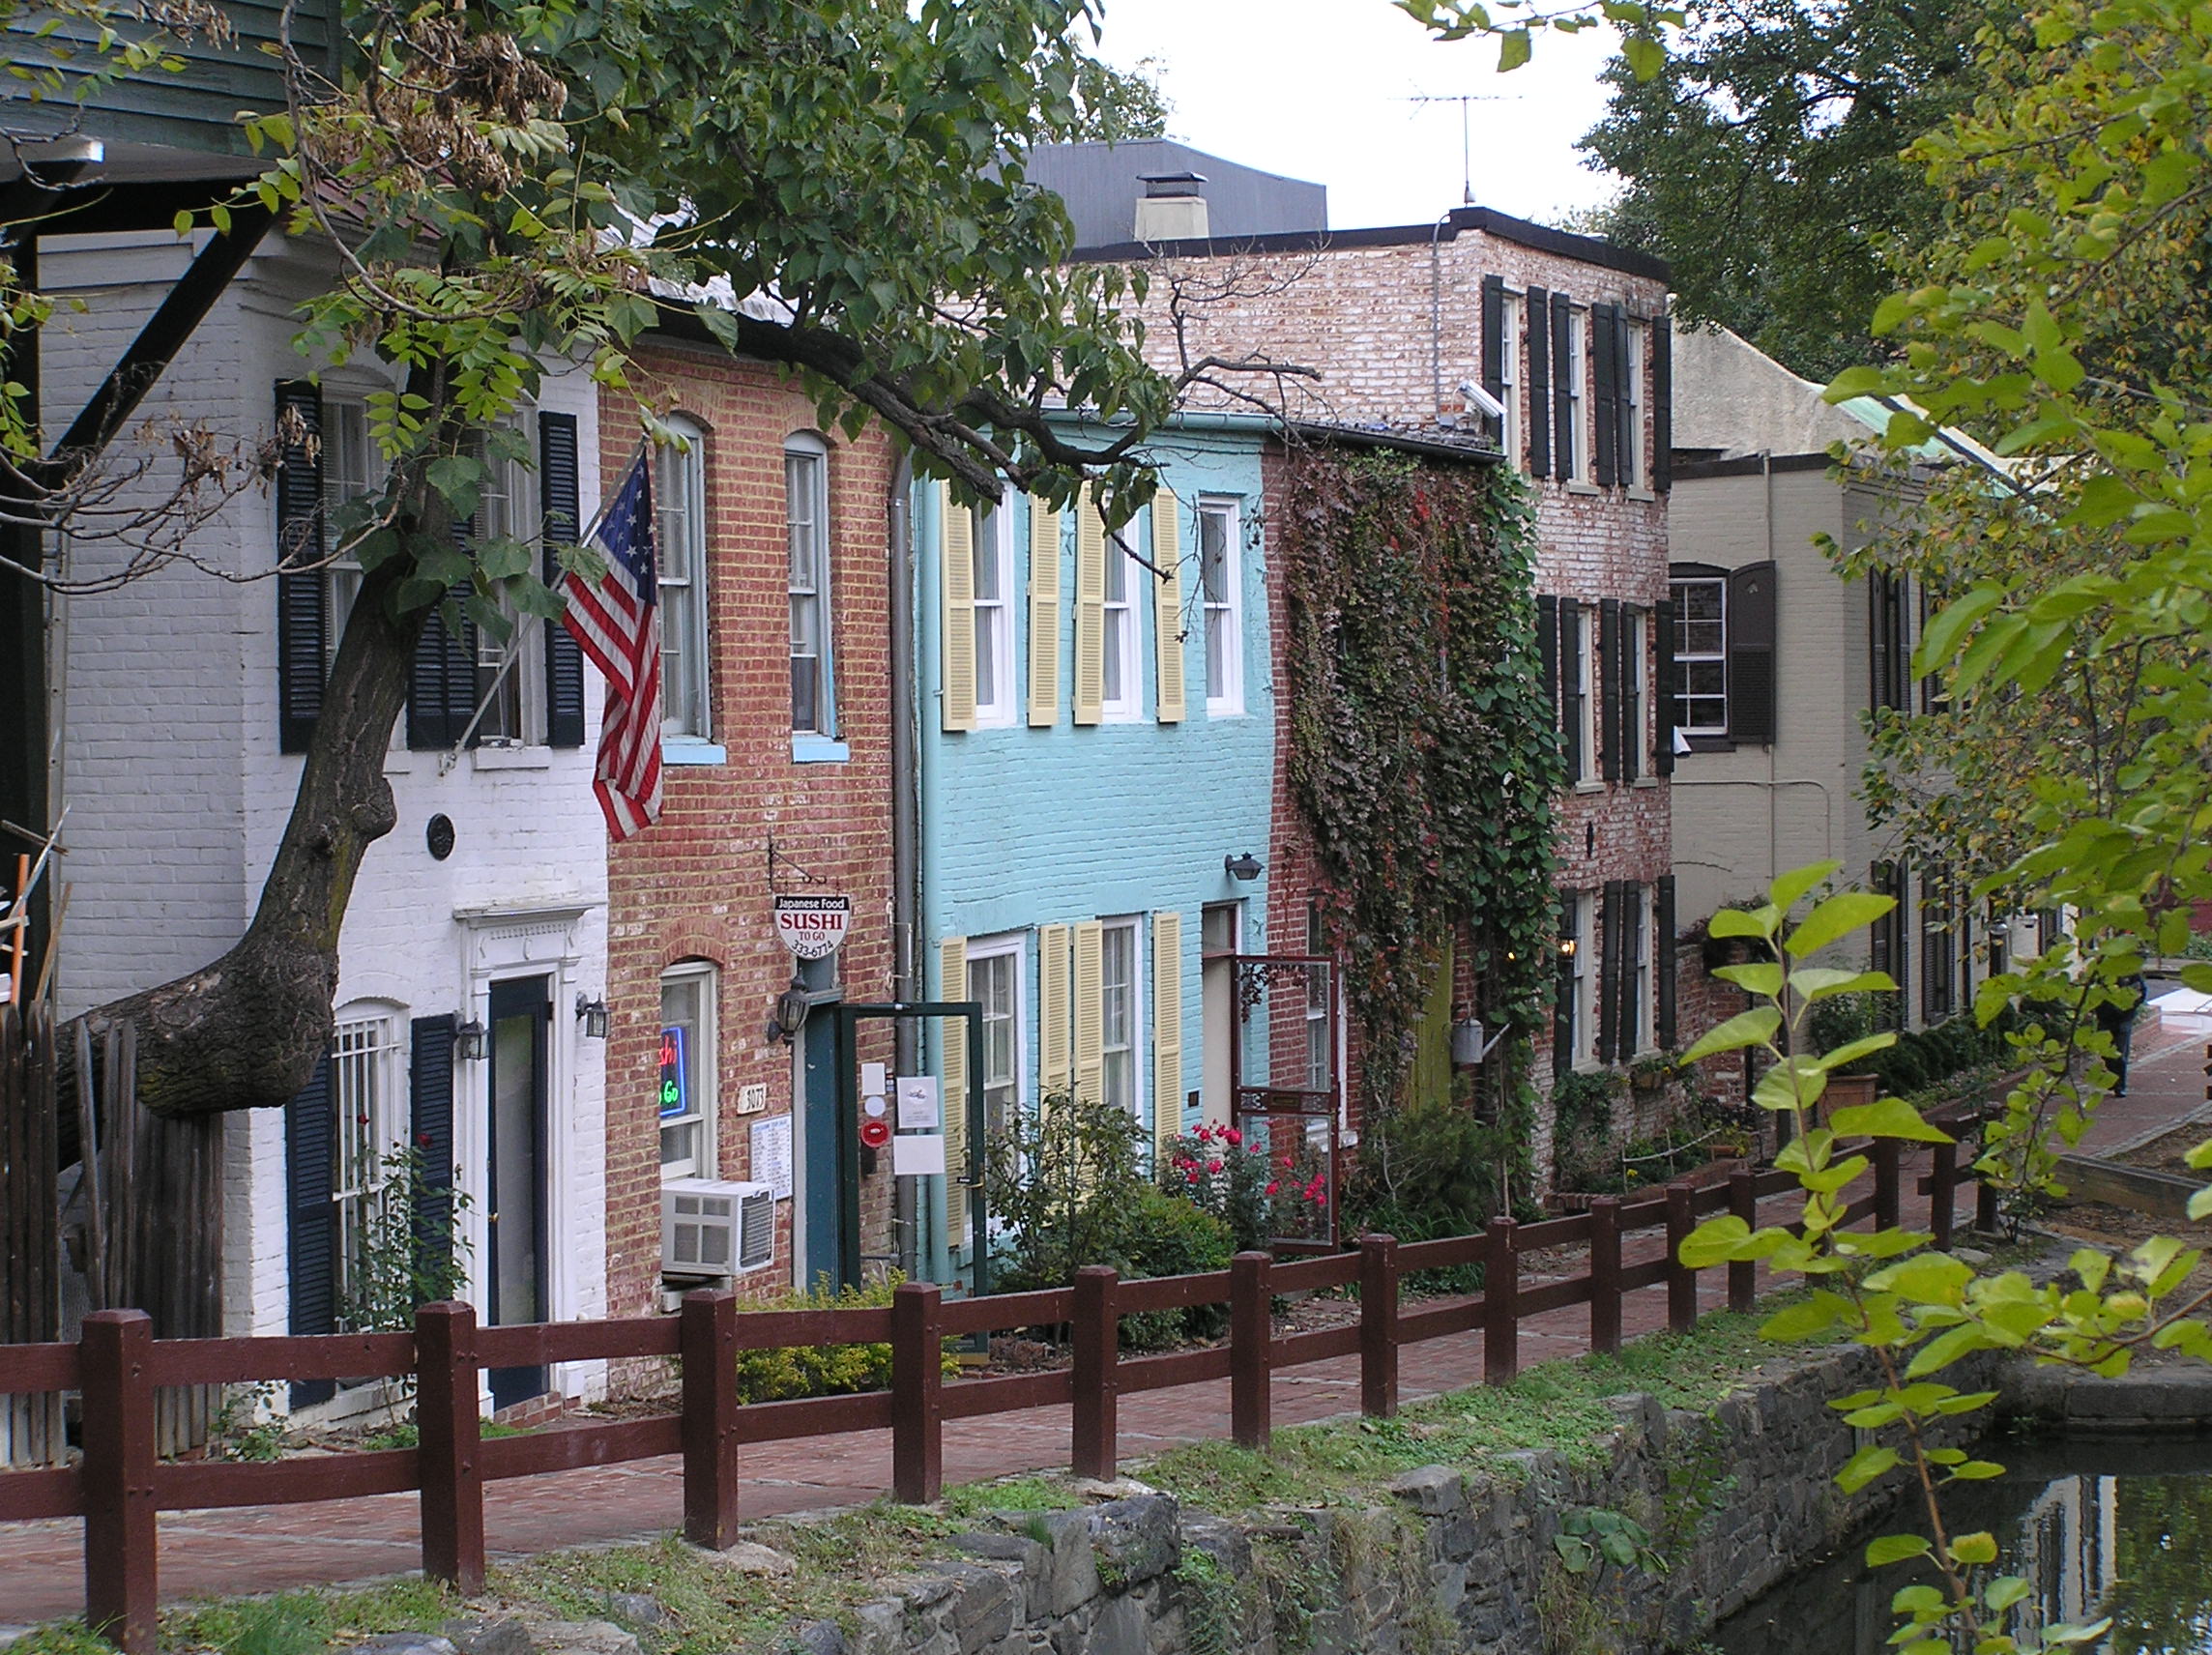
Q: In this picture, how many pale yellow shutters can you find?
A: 8